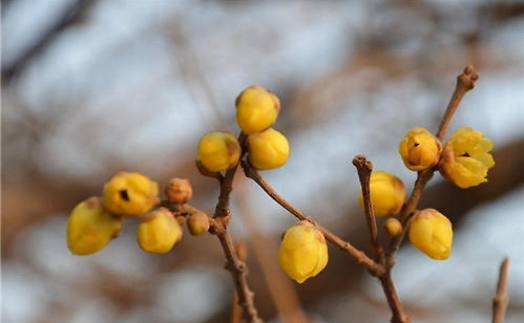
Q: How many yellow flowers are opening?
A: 1